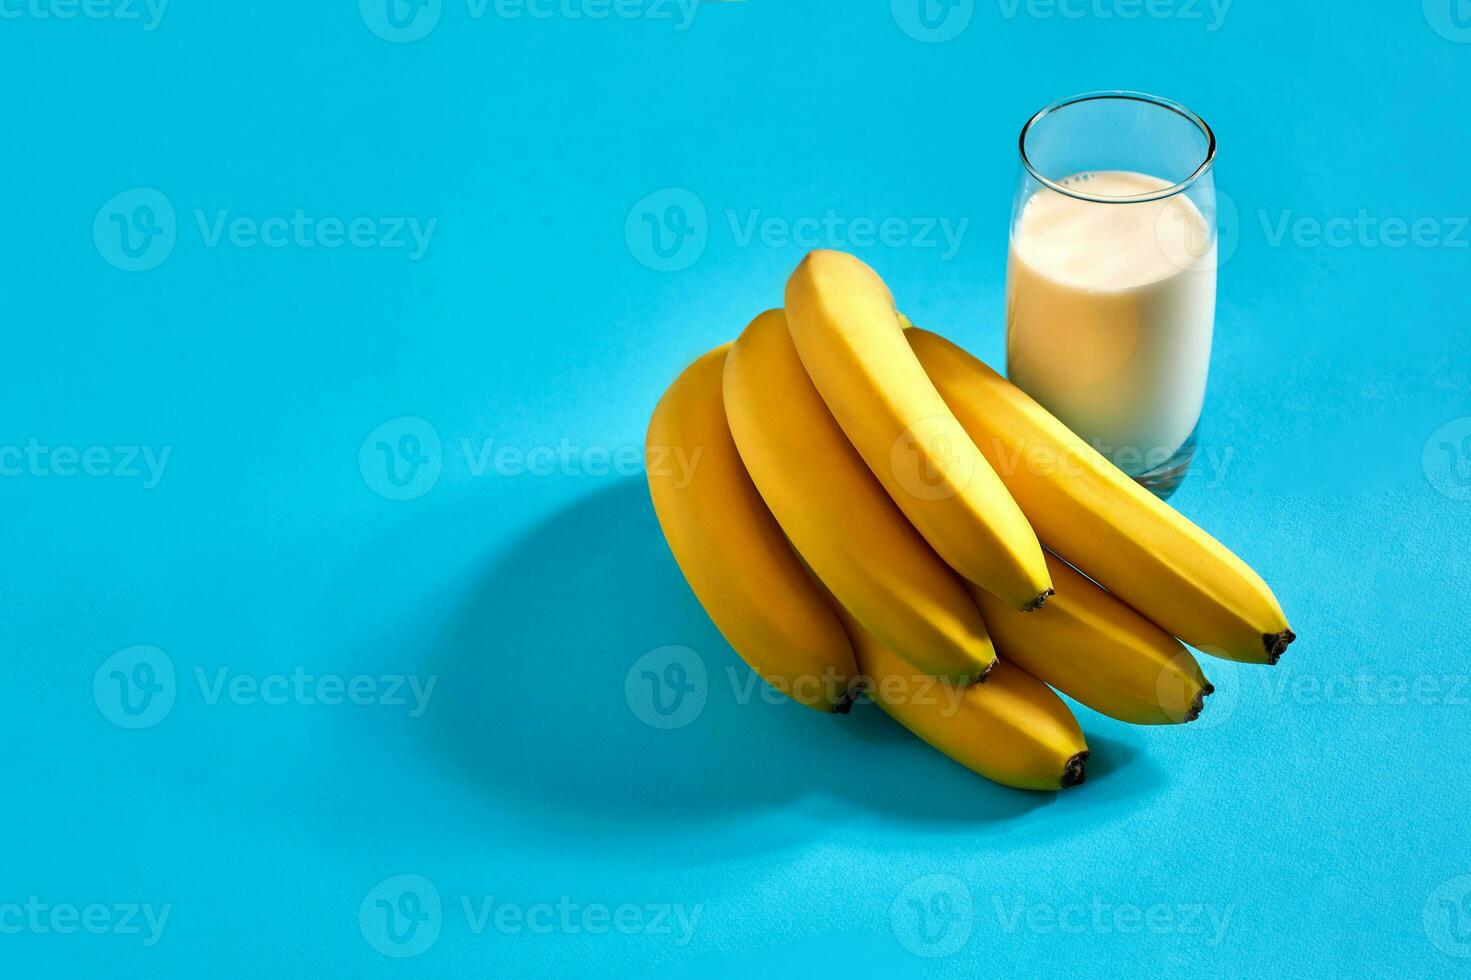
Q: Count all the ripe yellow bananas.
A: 6